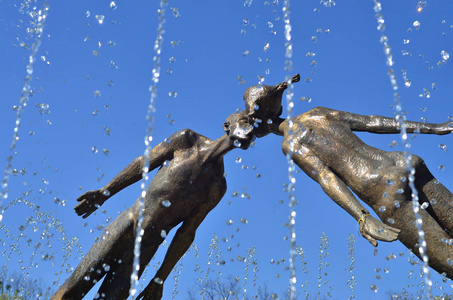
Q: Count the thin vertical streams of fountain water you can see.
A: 4